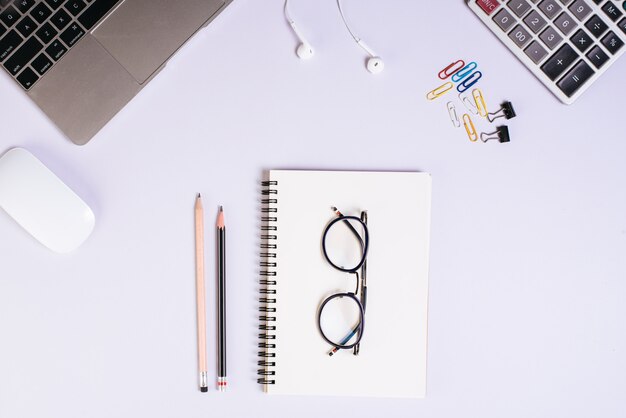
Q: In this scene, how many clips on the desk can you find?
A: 10